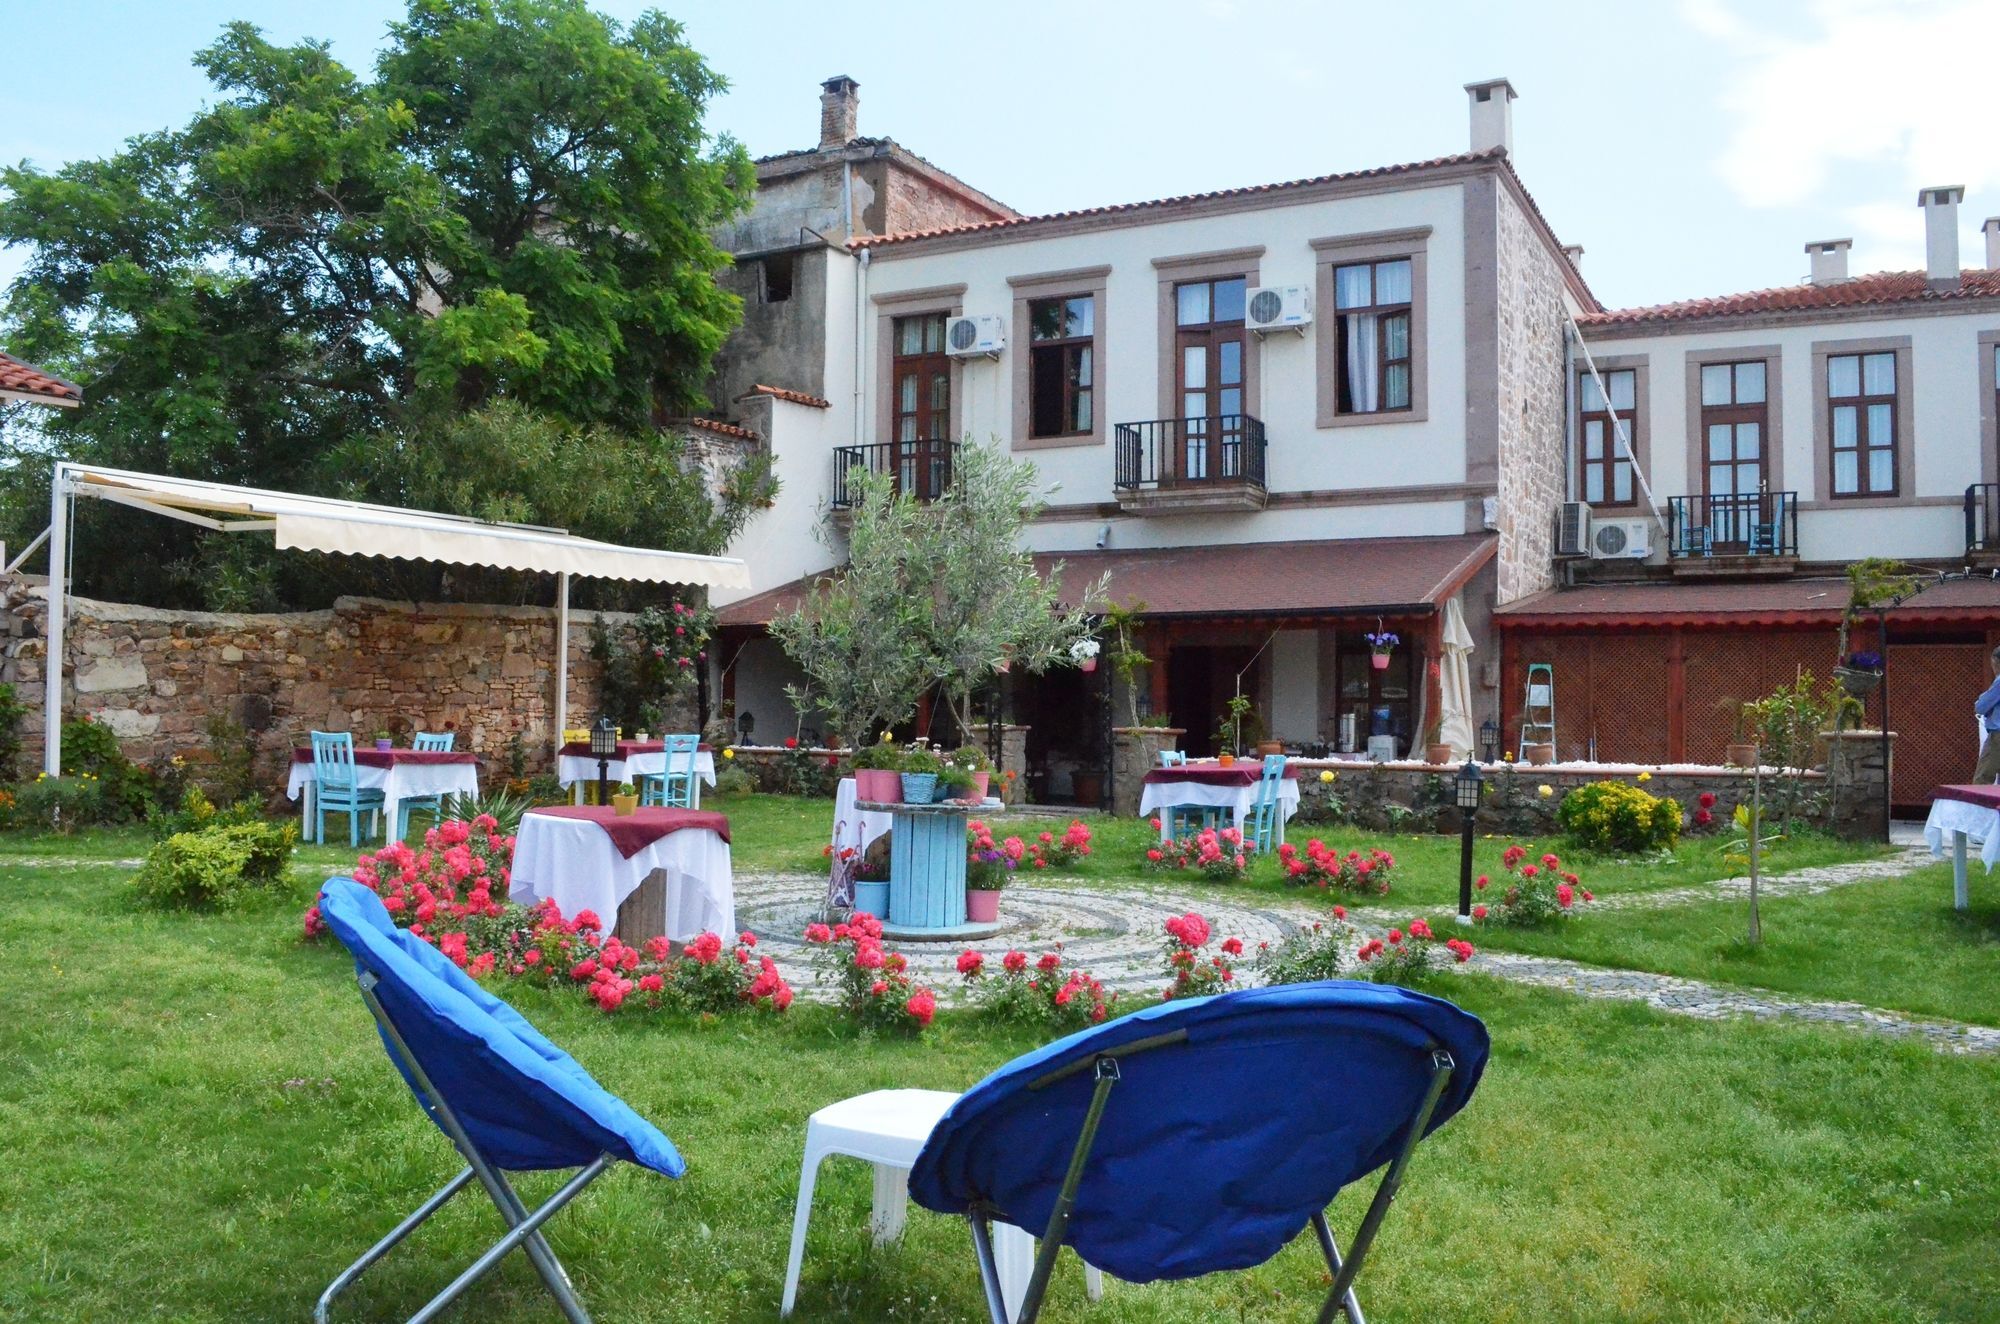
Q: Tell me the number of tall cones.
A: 0